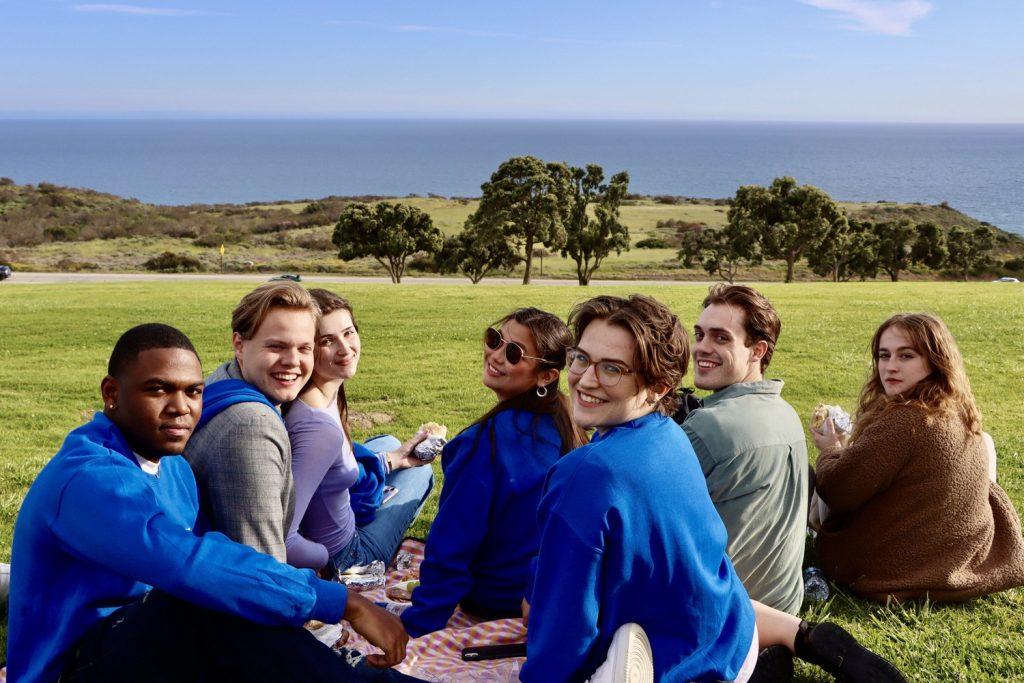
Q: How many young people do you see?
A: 7